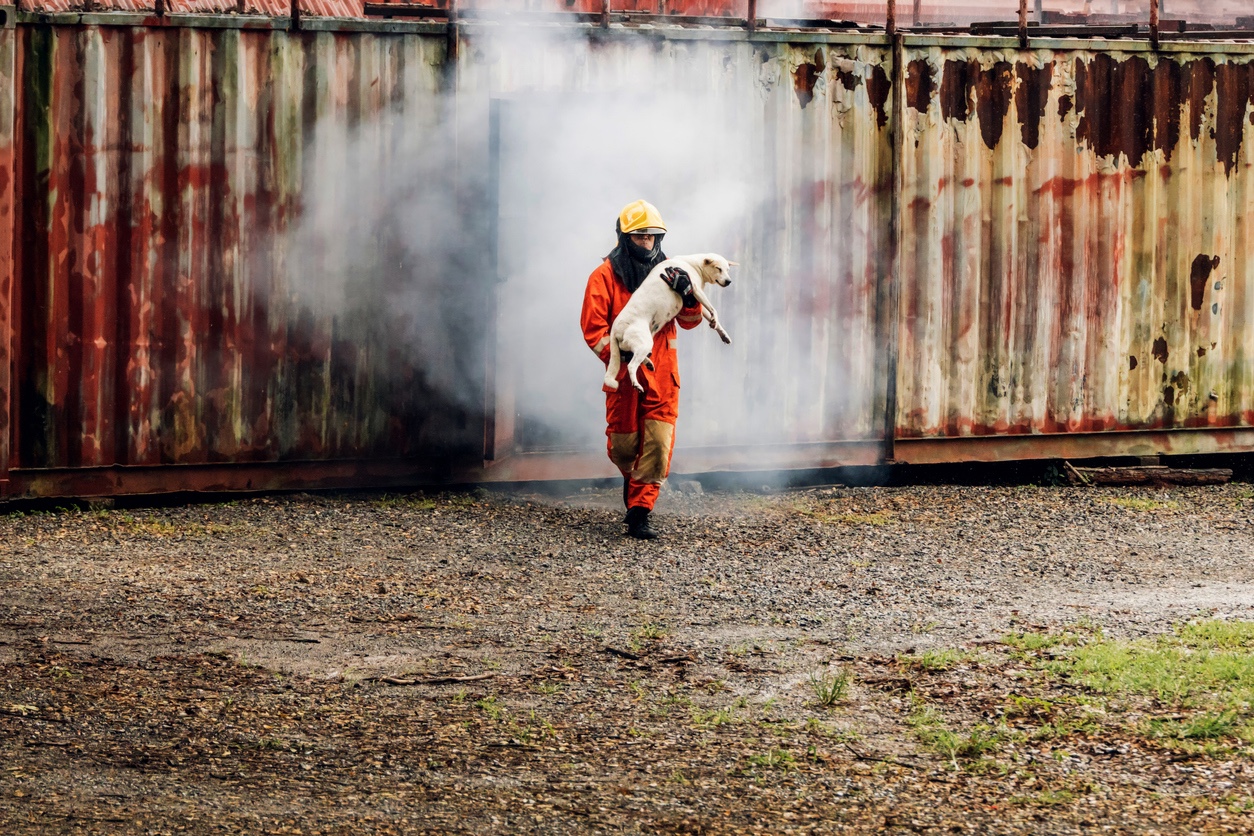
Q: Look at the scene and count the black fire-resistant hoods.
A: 1